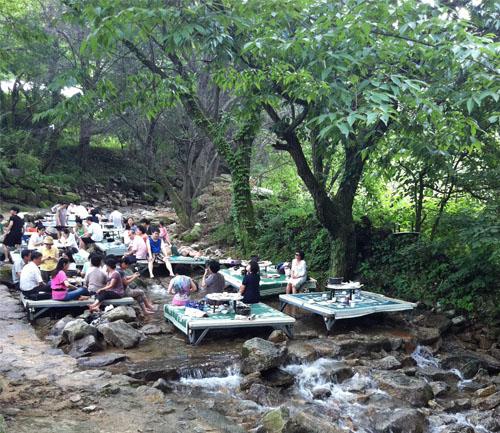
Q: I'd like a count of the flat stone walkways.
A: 1